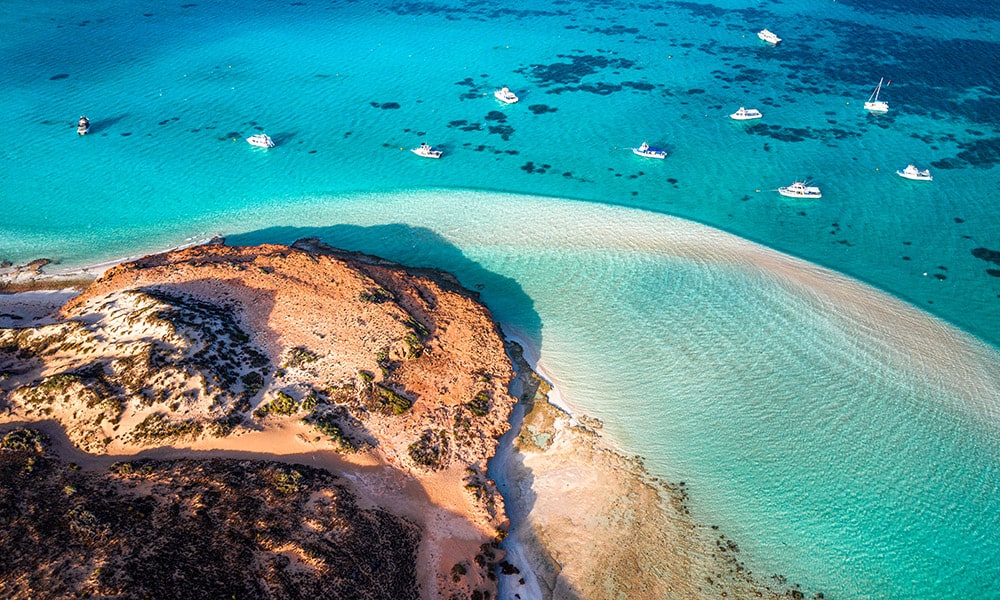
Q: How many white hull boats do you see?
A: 9